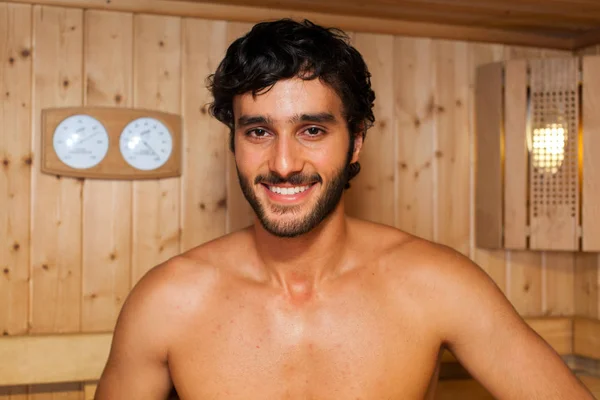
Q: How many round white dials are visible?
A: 2